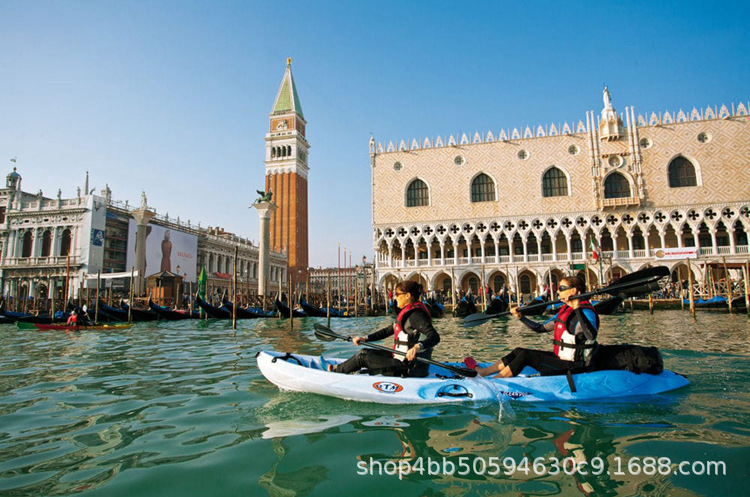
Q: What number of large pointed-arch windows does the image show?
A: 5